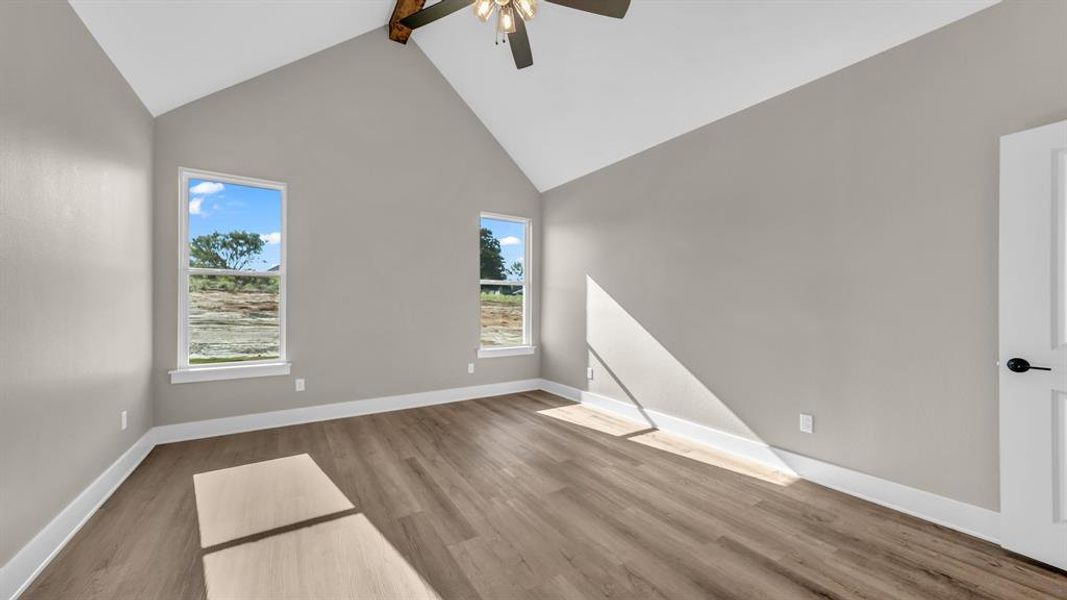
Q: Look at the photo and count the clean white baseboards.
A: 3